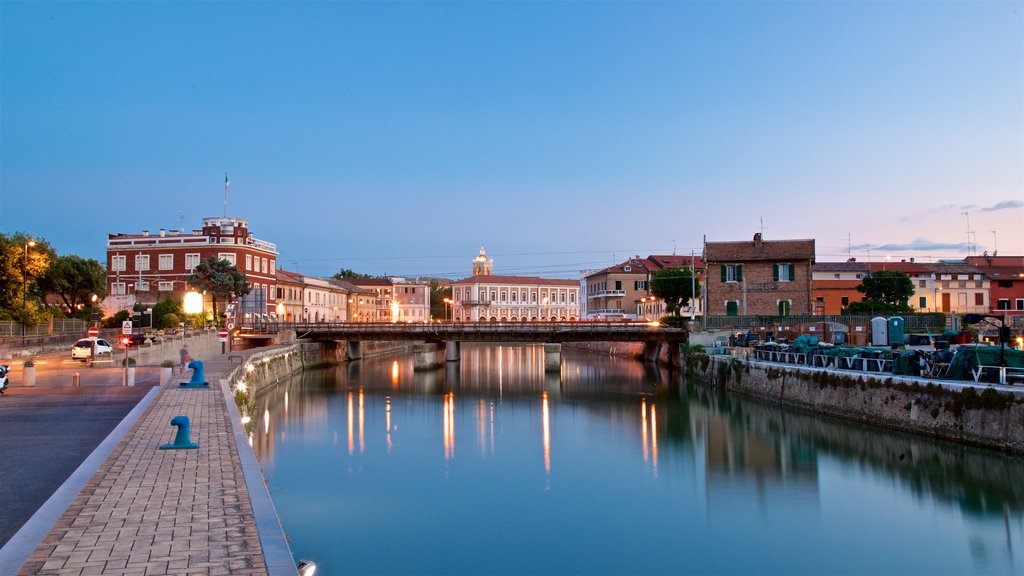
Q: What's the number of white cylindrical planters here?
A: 3